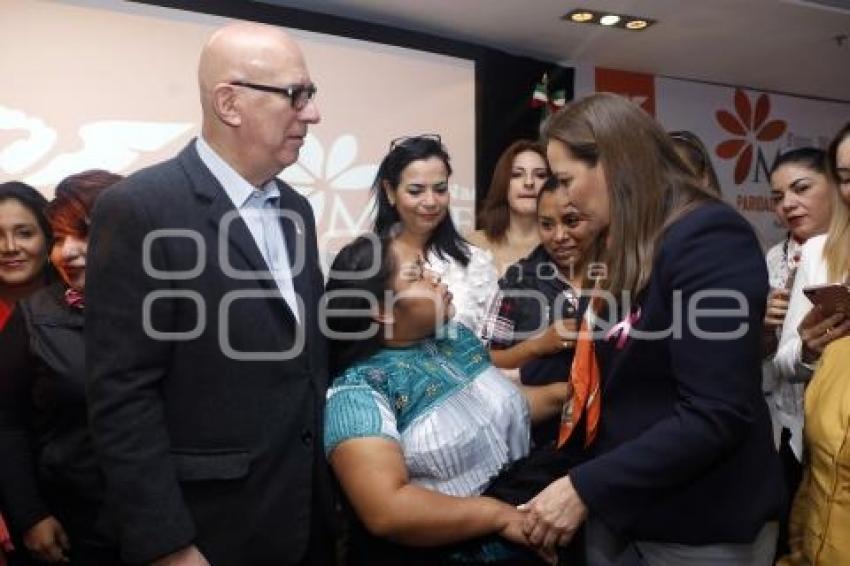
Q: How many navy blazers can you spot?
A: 1